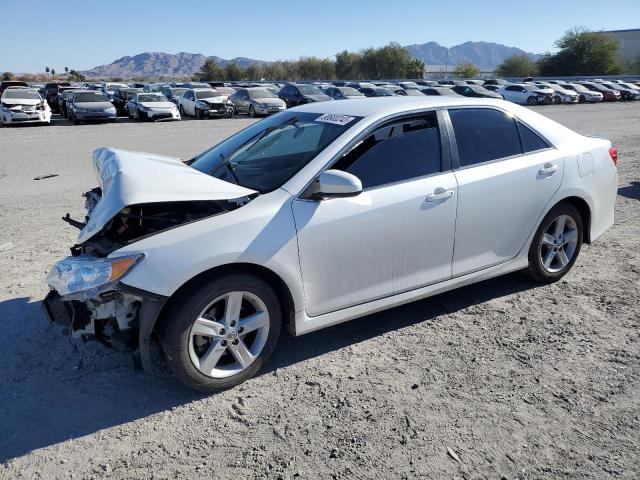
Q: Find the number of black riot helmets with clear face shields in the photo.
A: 0